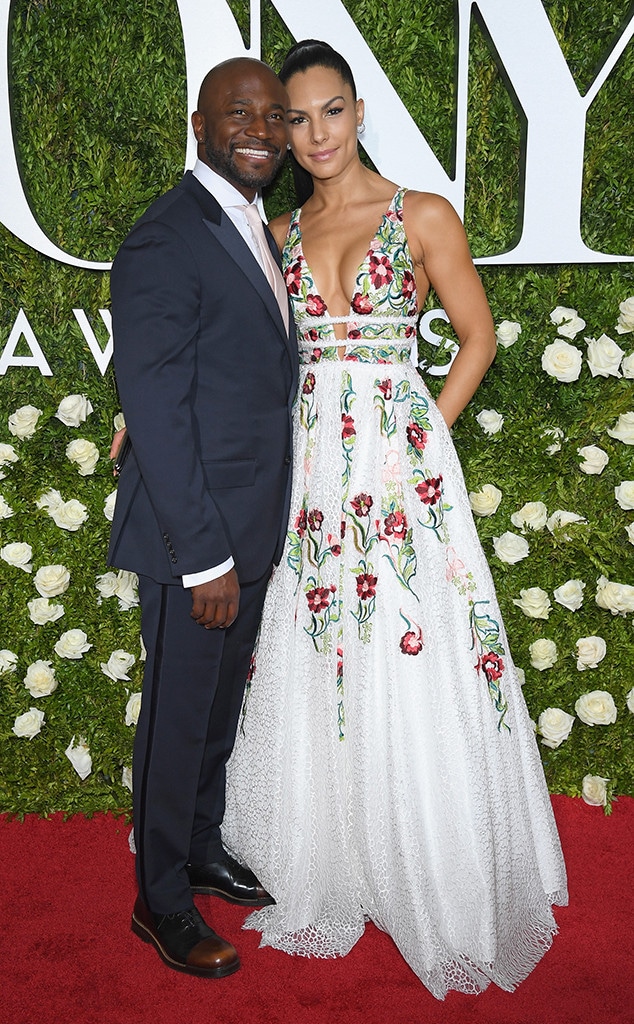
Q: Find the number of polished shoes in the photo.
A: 2